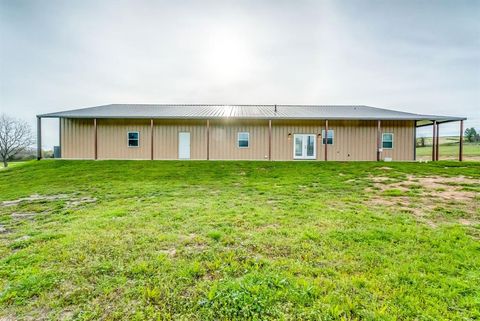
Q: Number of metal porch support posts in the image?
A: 10